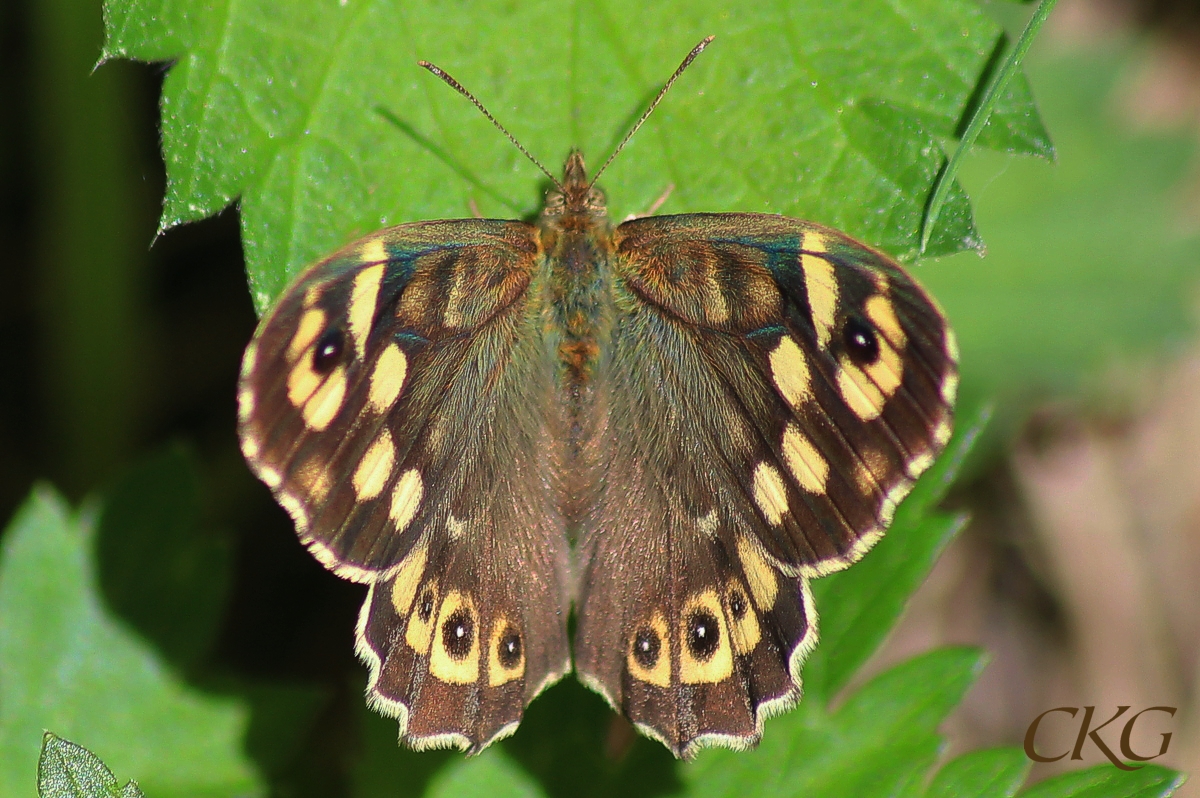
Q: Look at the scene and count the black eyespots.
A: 8